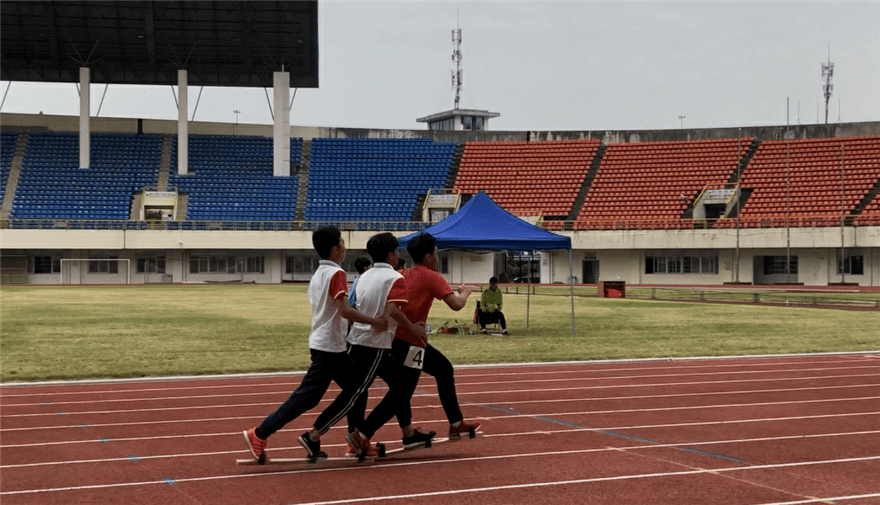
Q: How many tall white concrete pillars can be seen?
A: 3